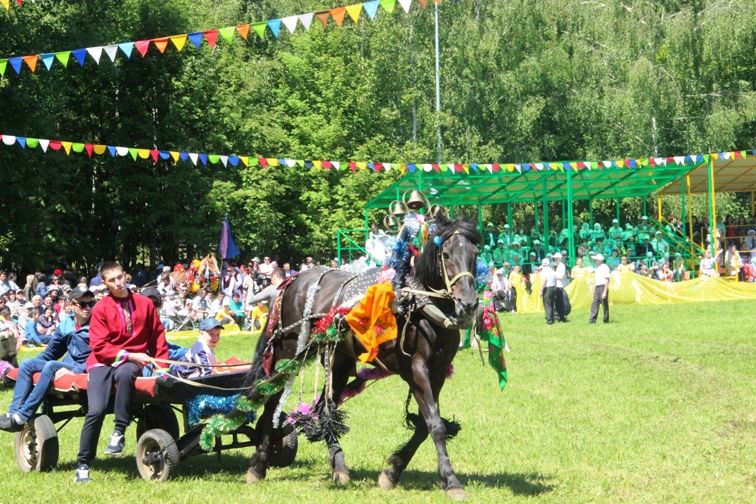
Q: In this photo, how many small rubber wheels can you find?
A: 4